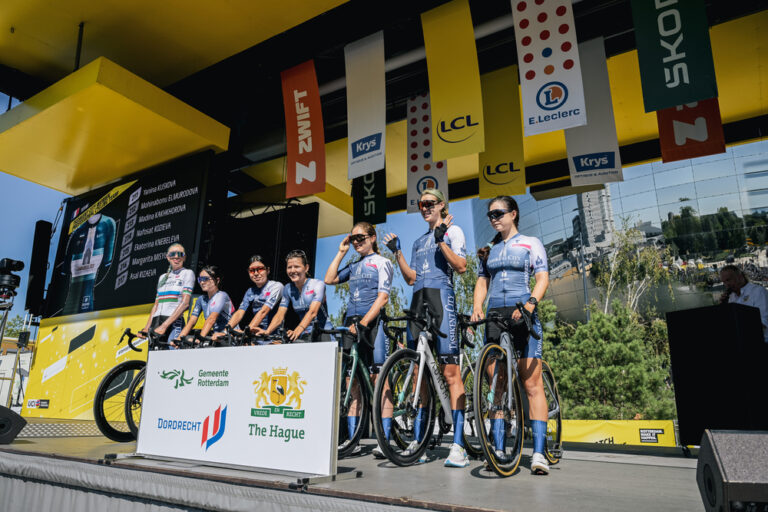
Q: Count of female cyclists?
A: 7